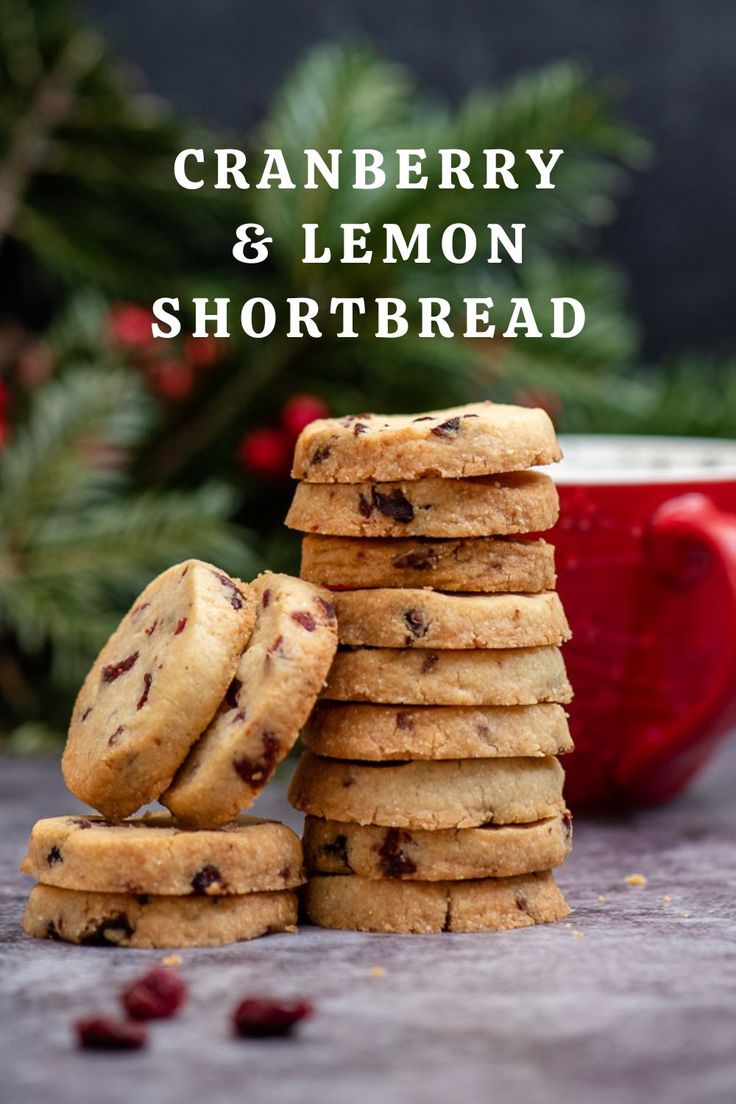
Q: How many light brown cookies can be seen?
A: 13